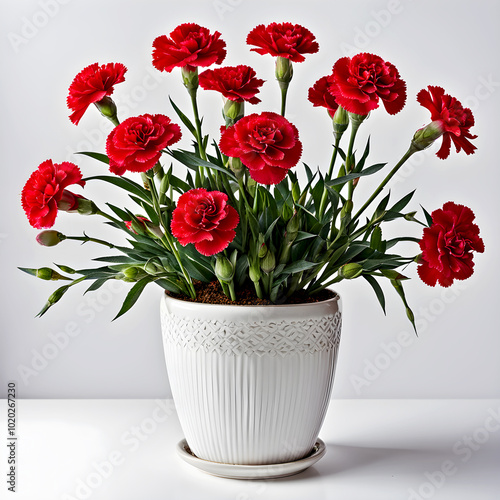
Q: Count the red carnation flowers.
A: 12